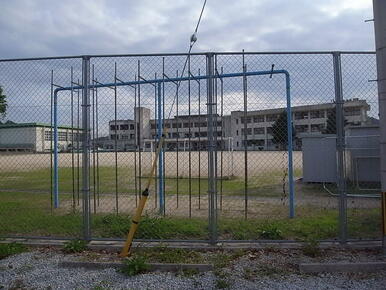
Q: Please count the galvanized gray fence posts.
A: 3